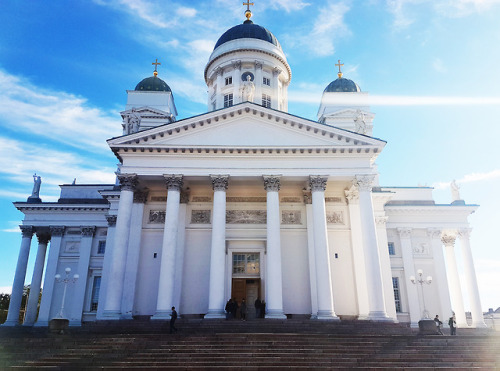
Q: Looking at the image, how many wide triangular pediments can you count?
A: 1